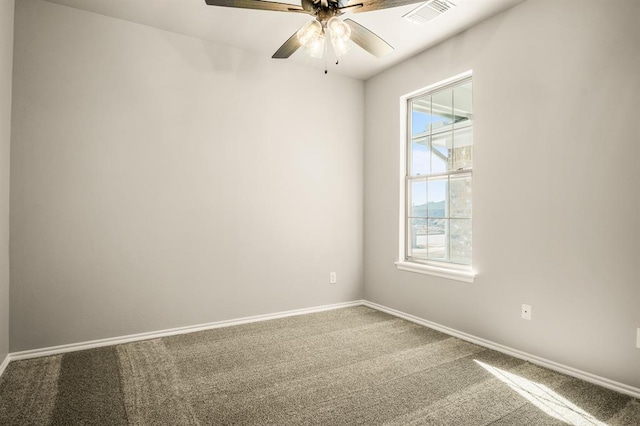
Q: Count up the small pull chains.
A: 2